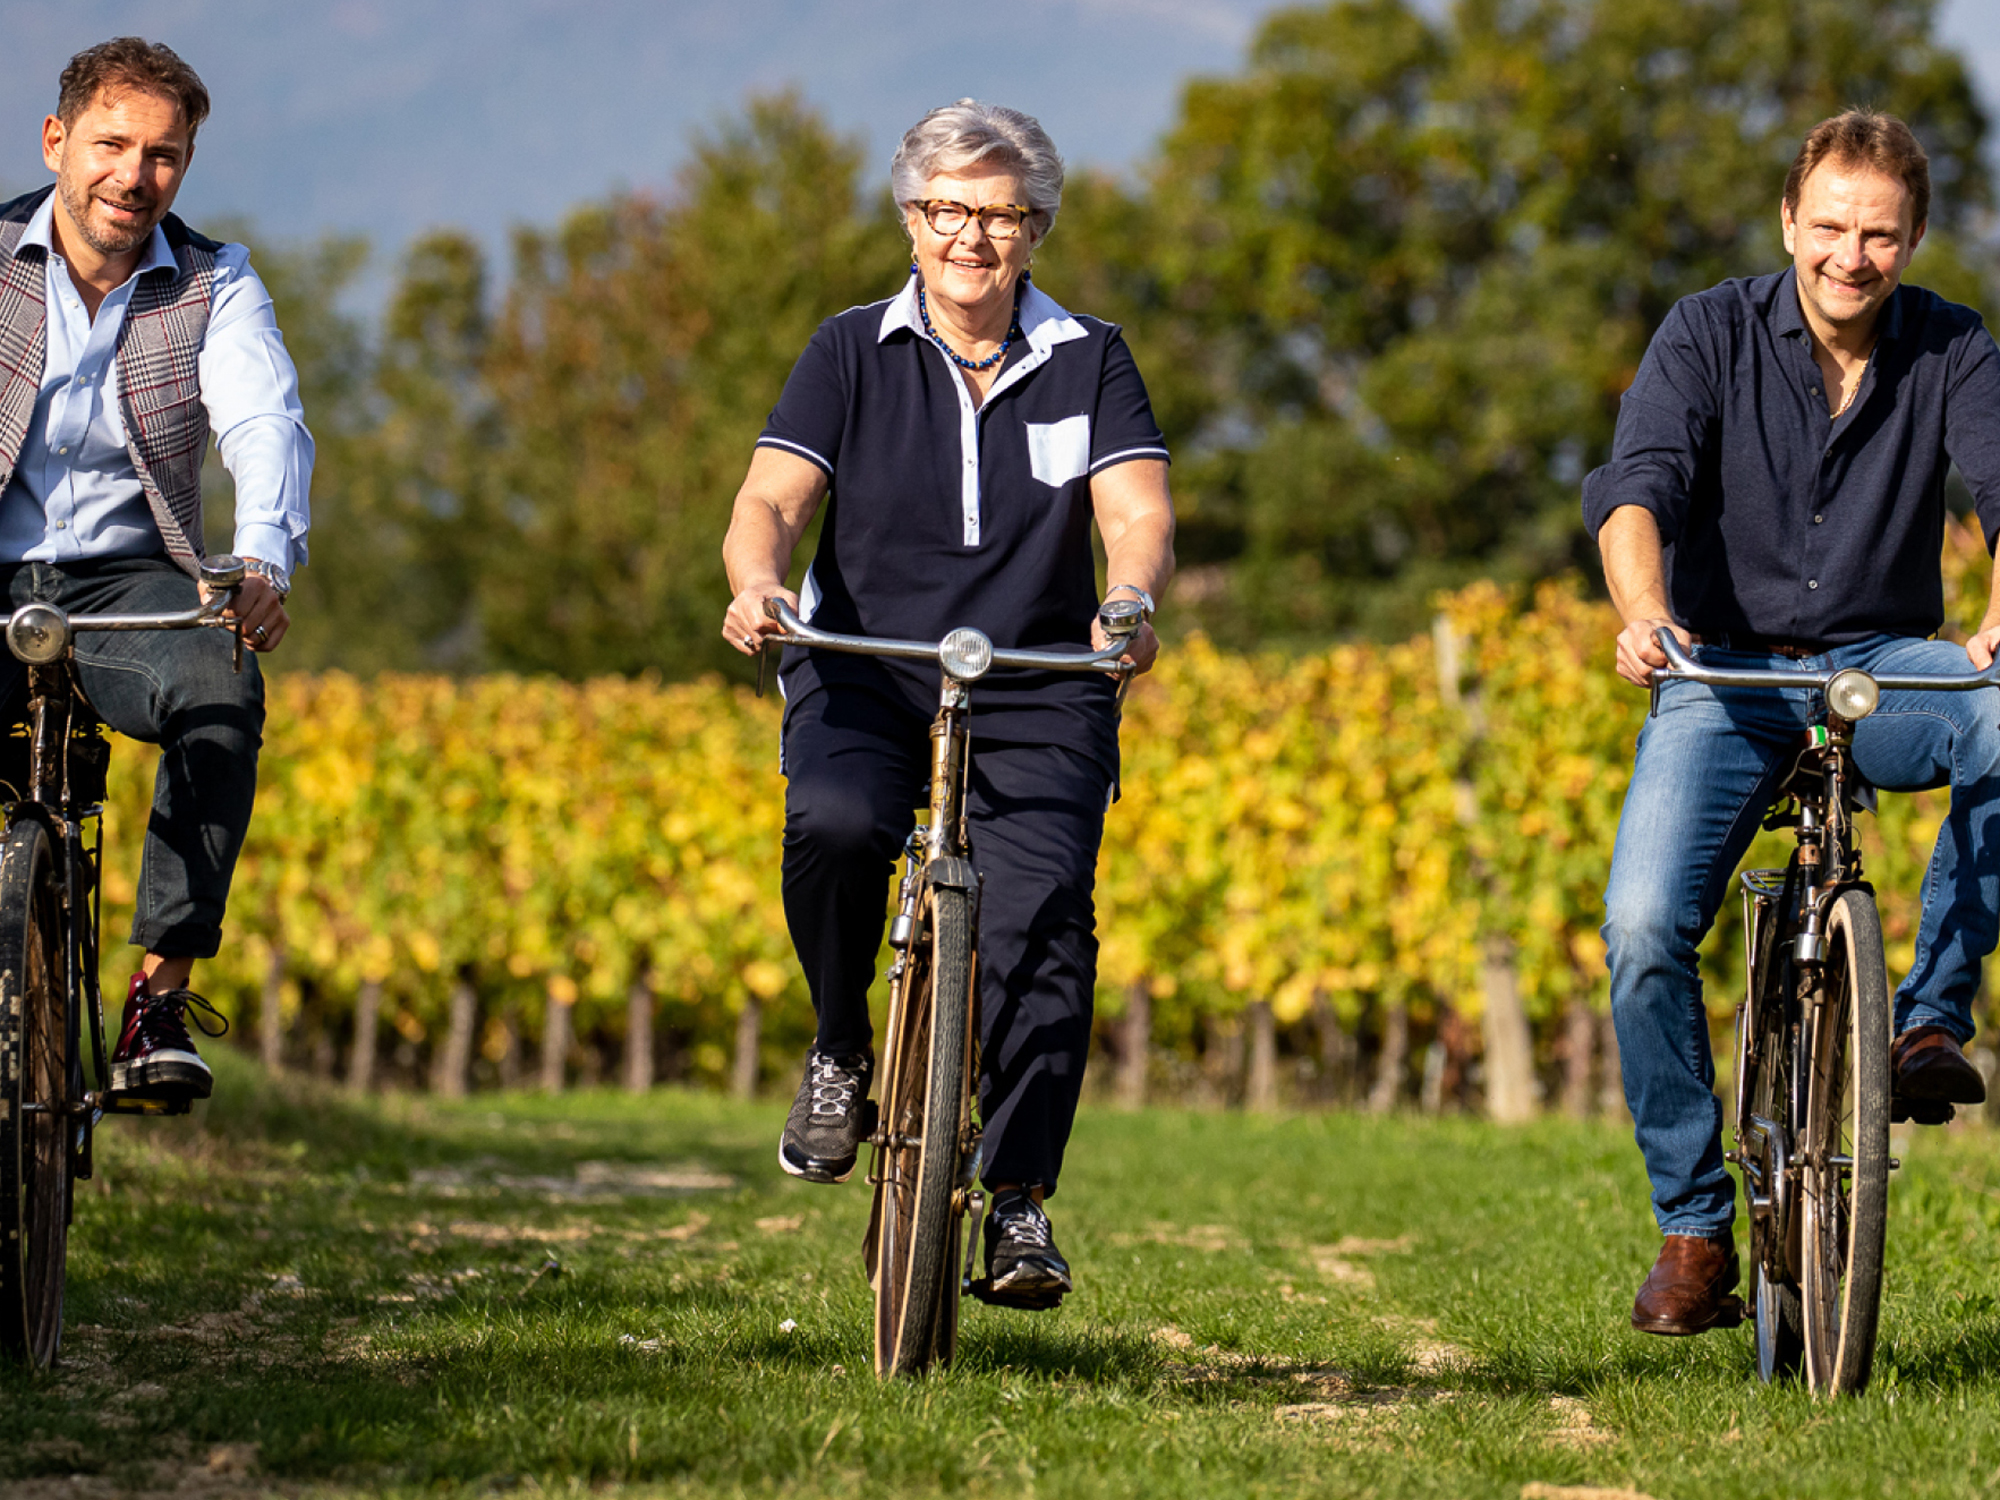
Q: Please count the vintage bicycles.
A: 3